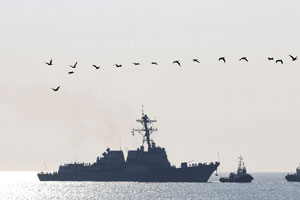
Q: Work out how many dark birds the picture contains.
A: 15